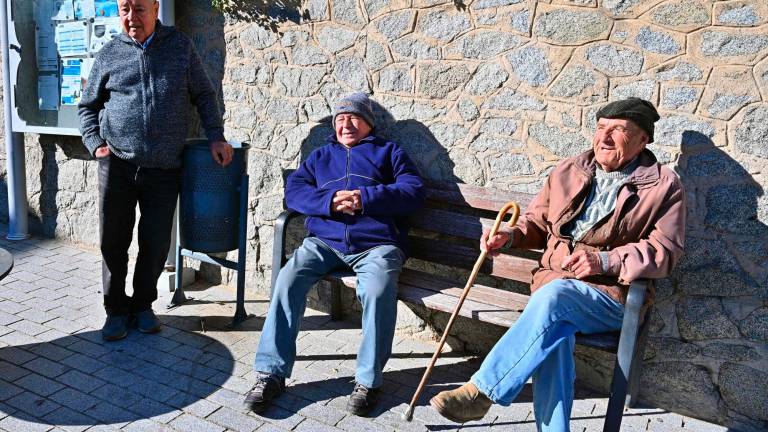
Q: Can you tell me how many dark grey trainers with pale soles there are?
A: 2